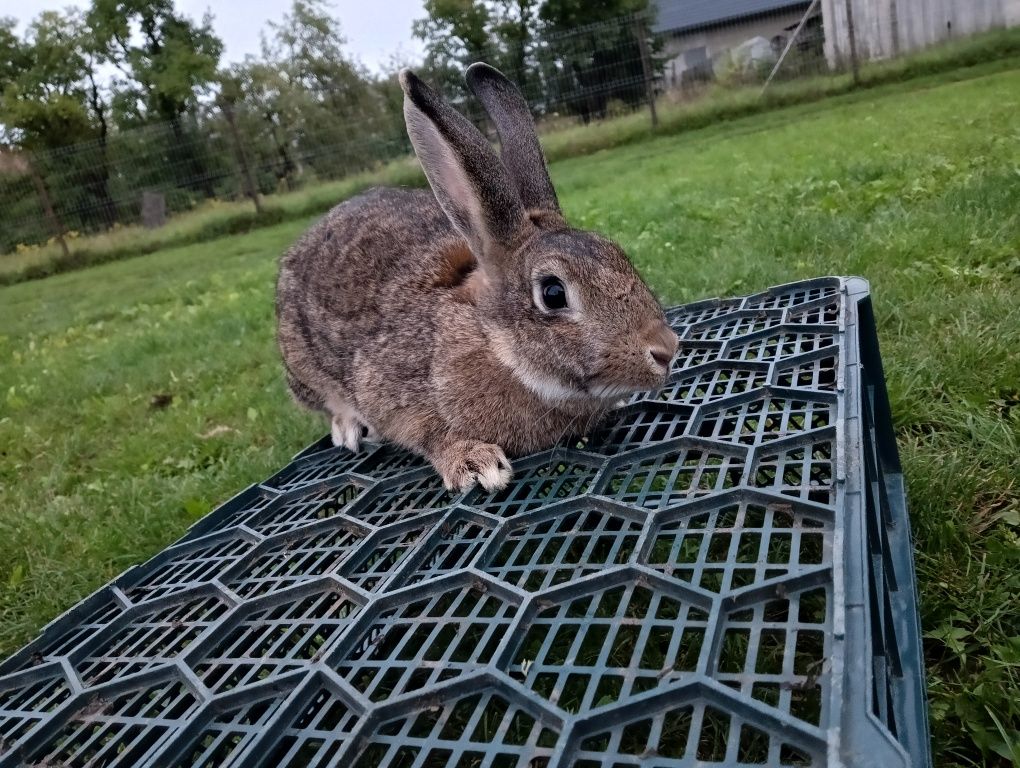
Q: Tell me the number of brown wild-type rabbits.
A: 1